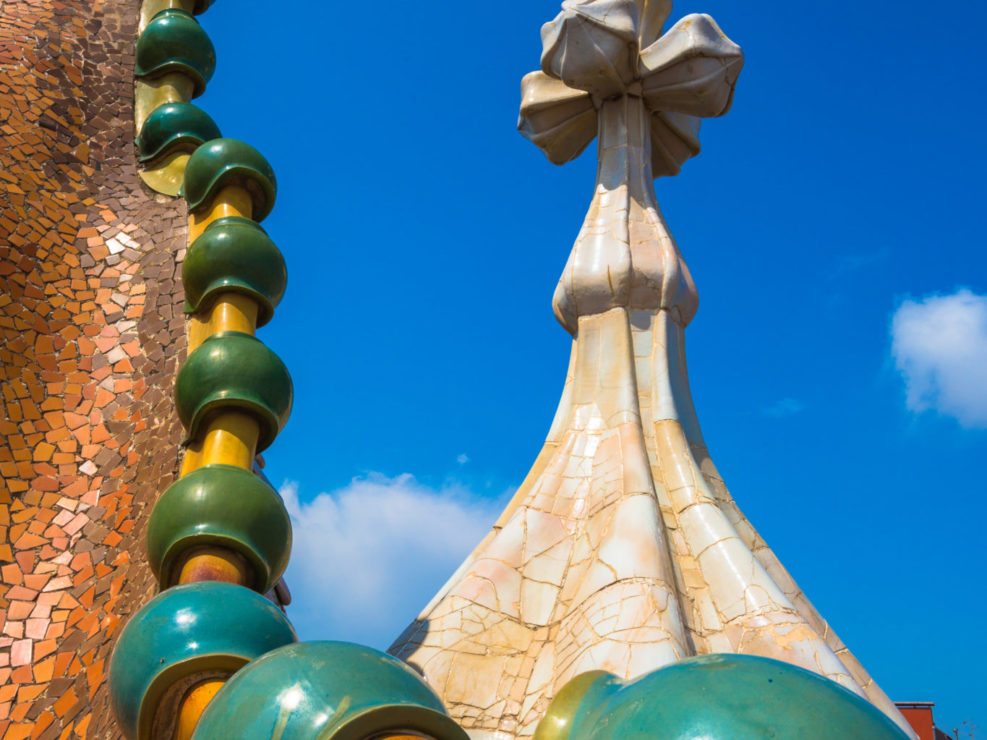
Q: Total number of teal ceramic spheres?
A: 3